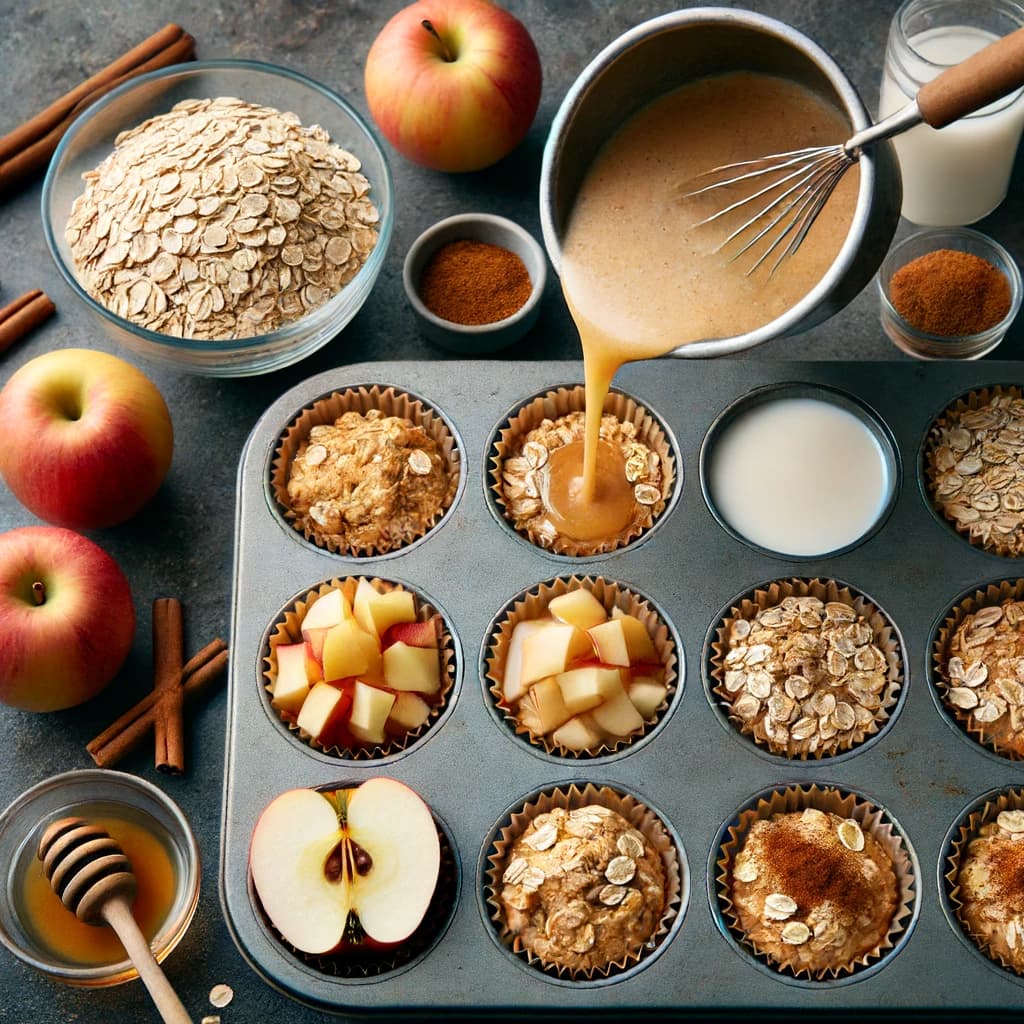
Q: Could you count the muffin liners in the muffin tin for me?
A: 11